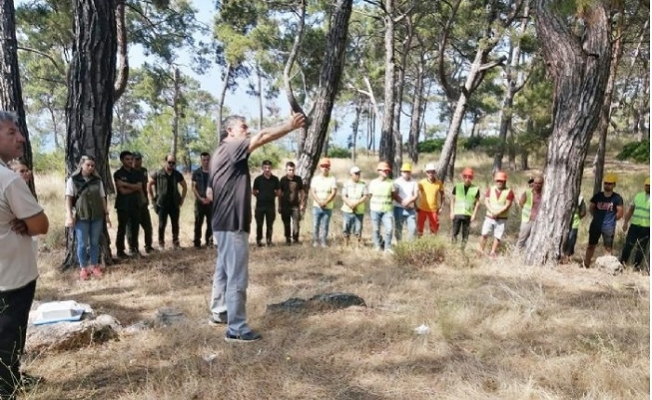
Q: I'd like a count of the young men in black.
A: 6